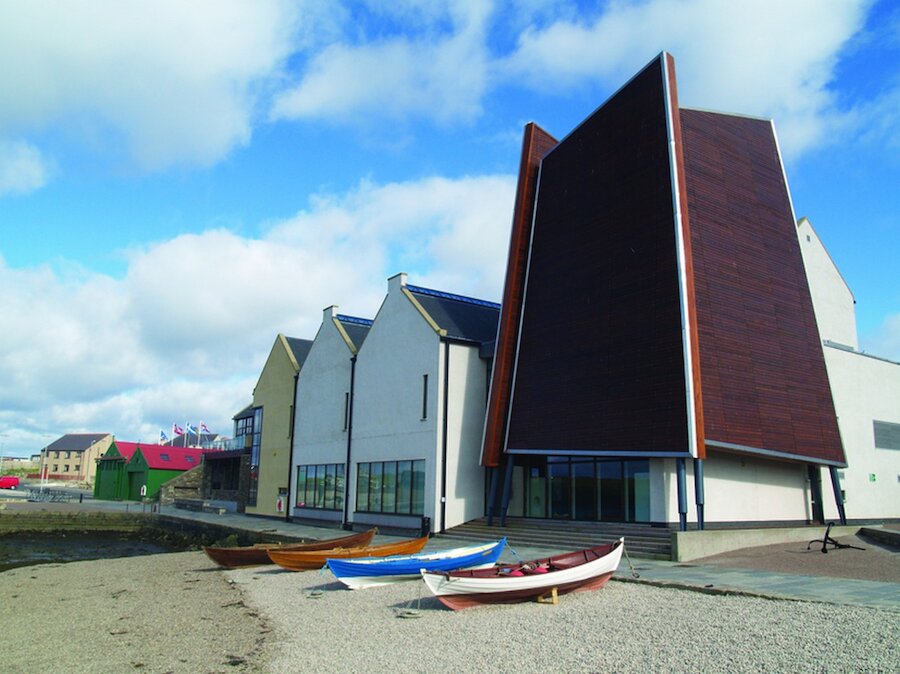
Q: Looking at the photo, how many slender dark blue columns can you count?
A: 5